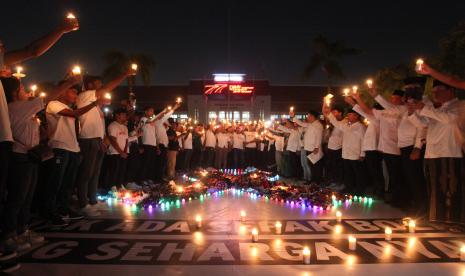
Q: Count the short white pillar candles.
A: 10